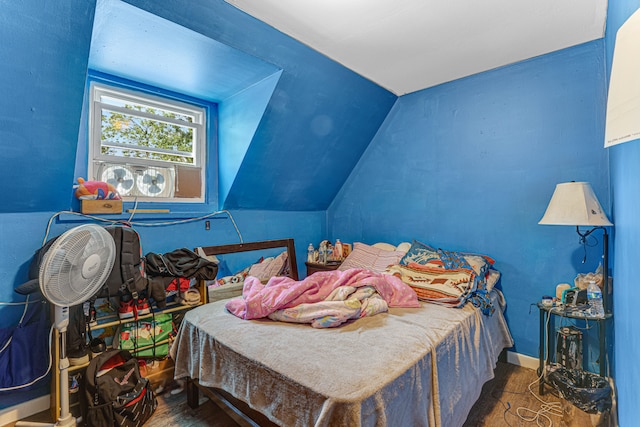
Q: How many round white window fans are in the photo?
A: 2